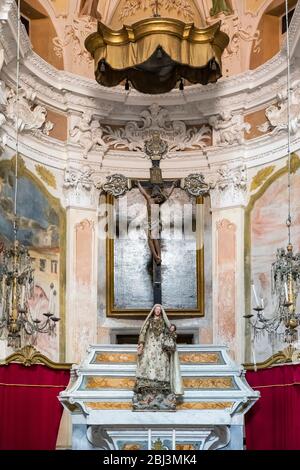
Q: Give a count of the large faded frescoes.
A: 2